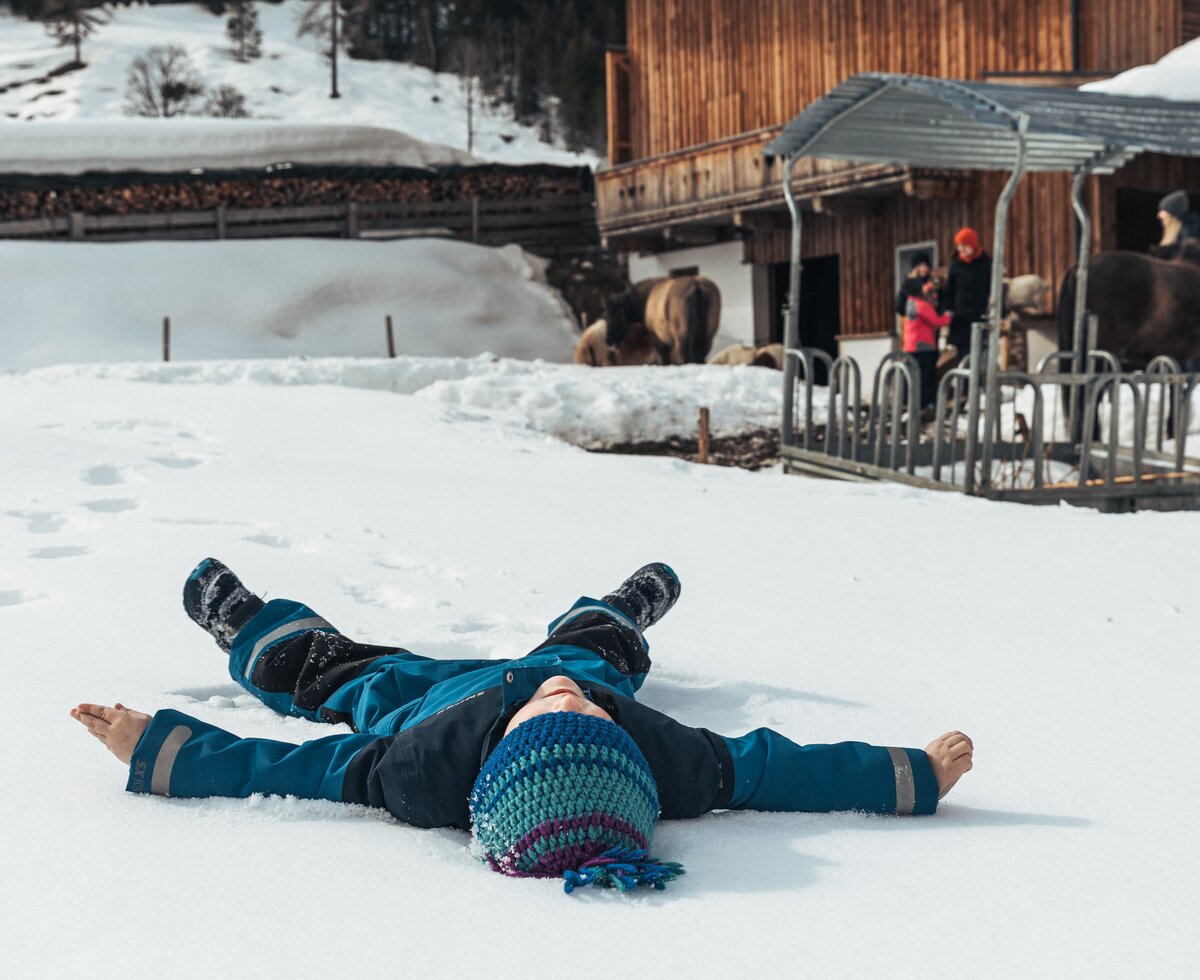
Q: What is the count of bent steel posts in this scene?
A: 3